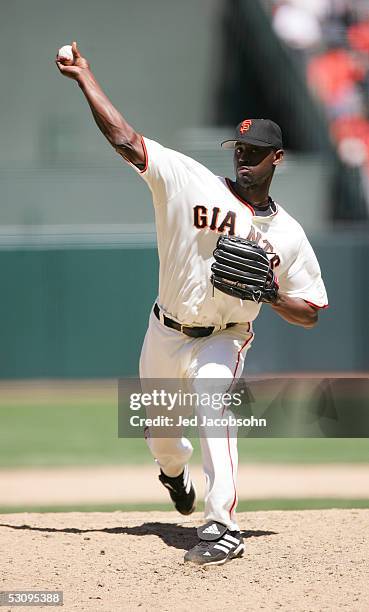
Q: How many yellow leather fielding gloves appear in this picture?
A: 0